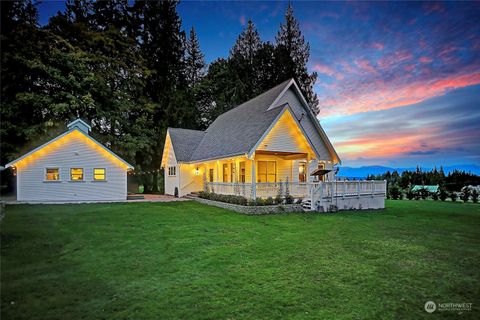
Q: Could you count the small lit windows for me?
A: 3